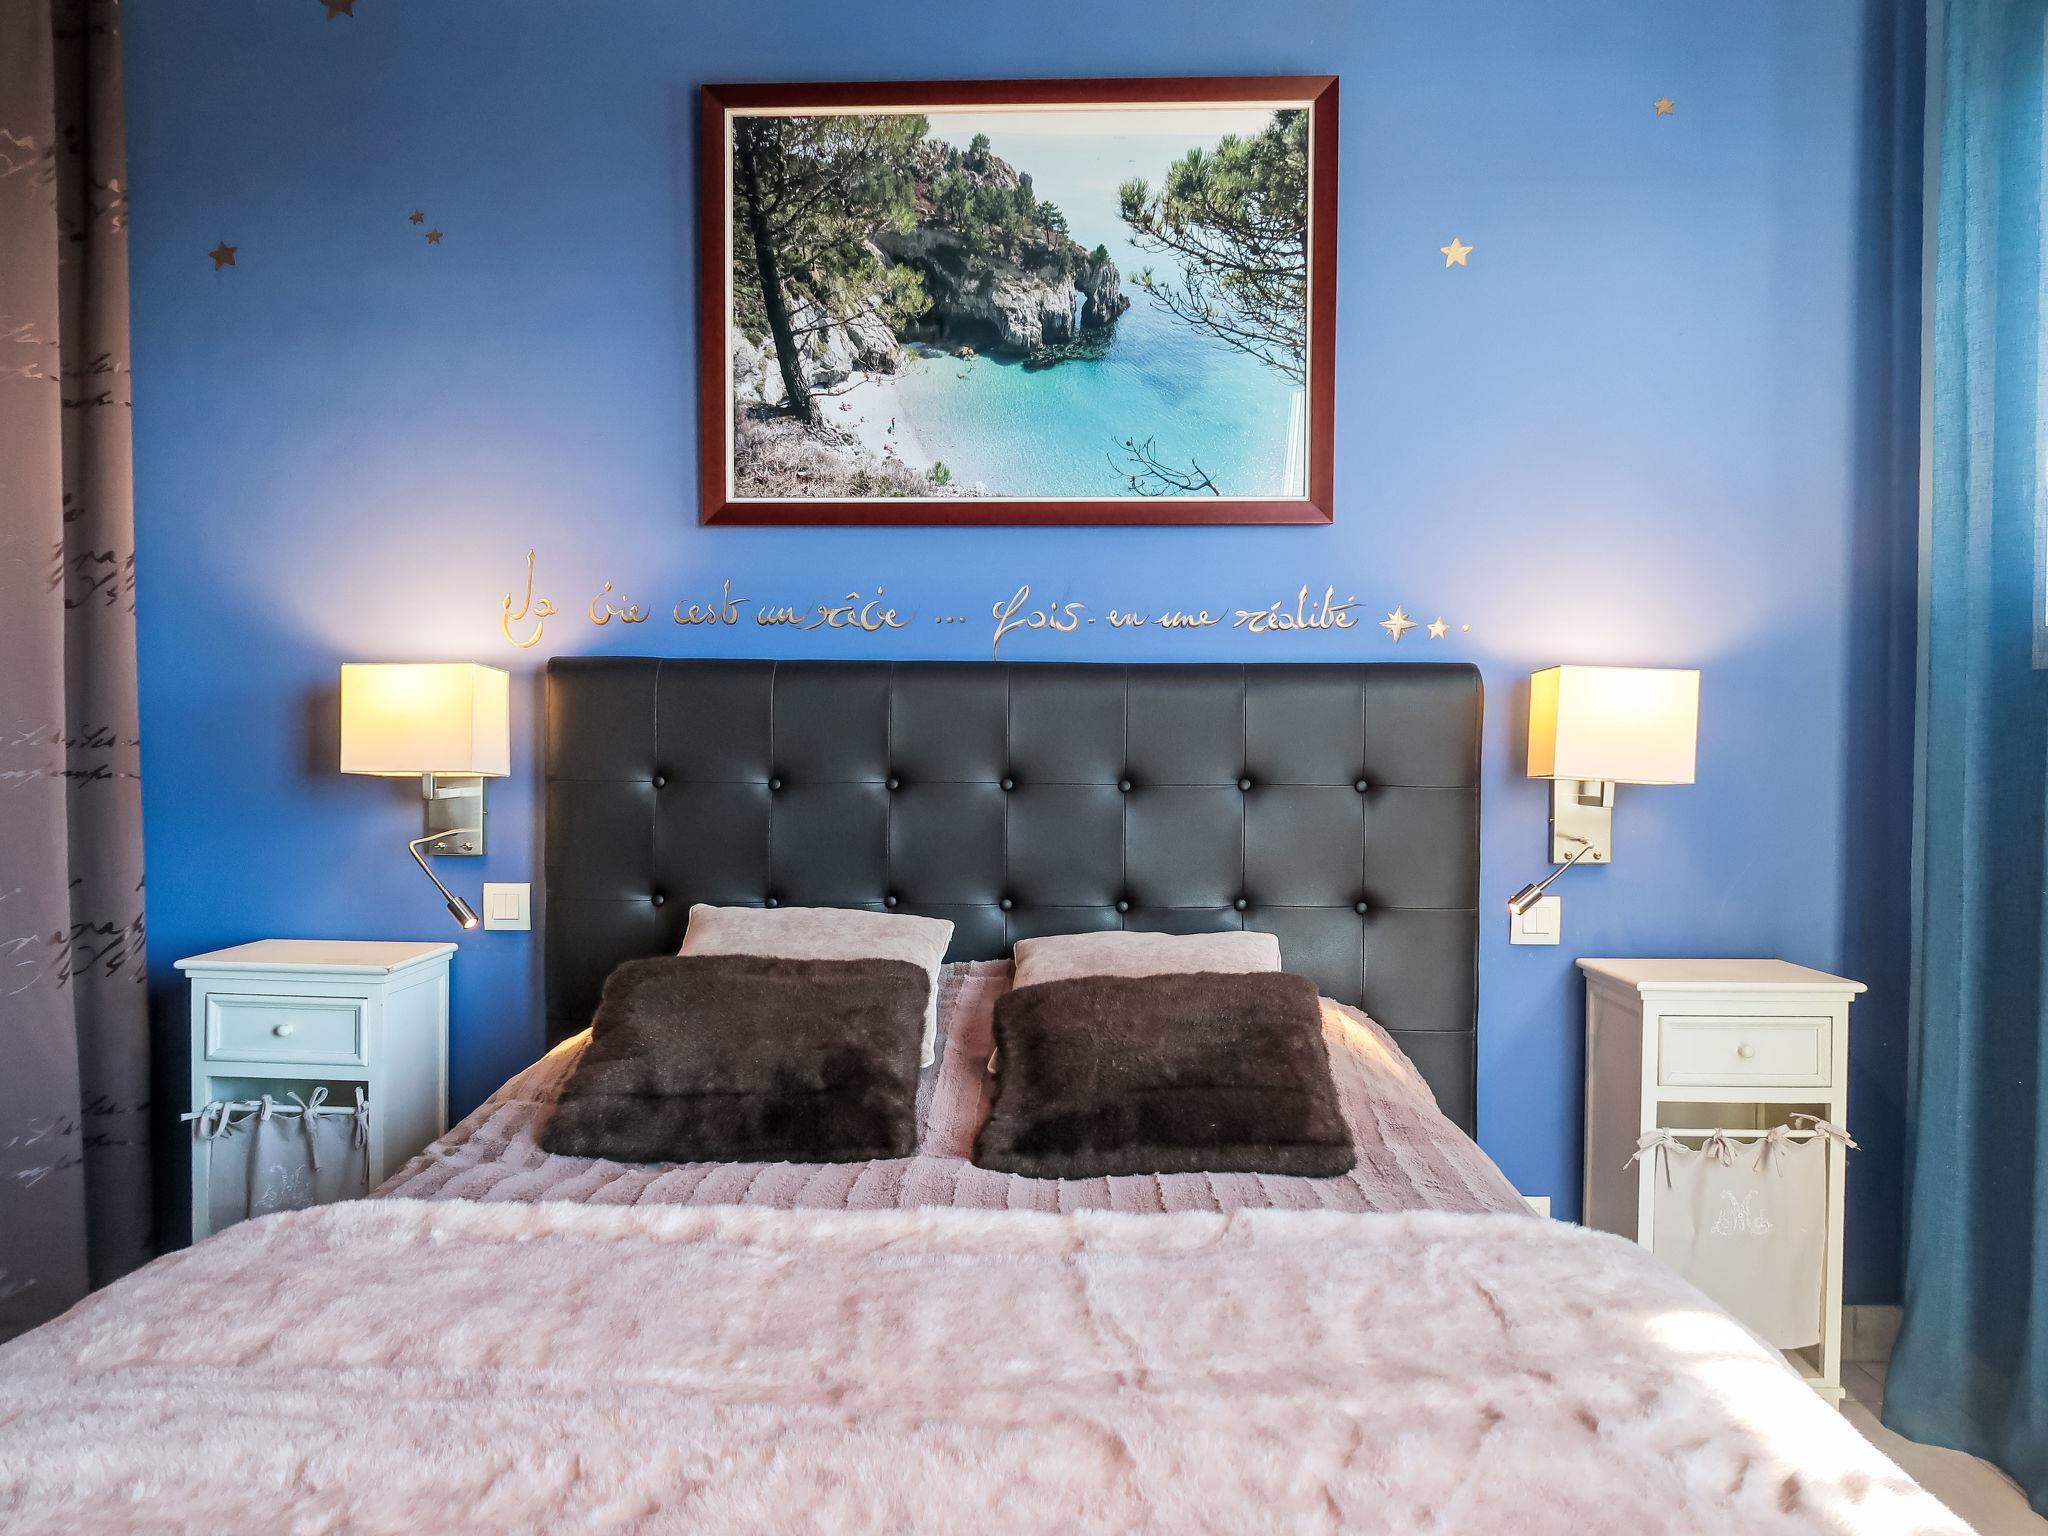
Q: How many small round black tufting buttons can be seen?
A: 14